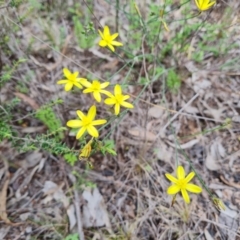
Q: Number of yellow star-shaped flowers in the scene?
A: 7